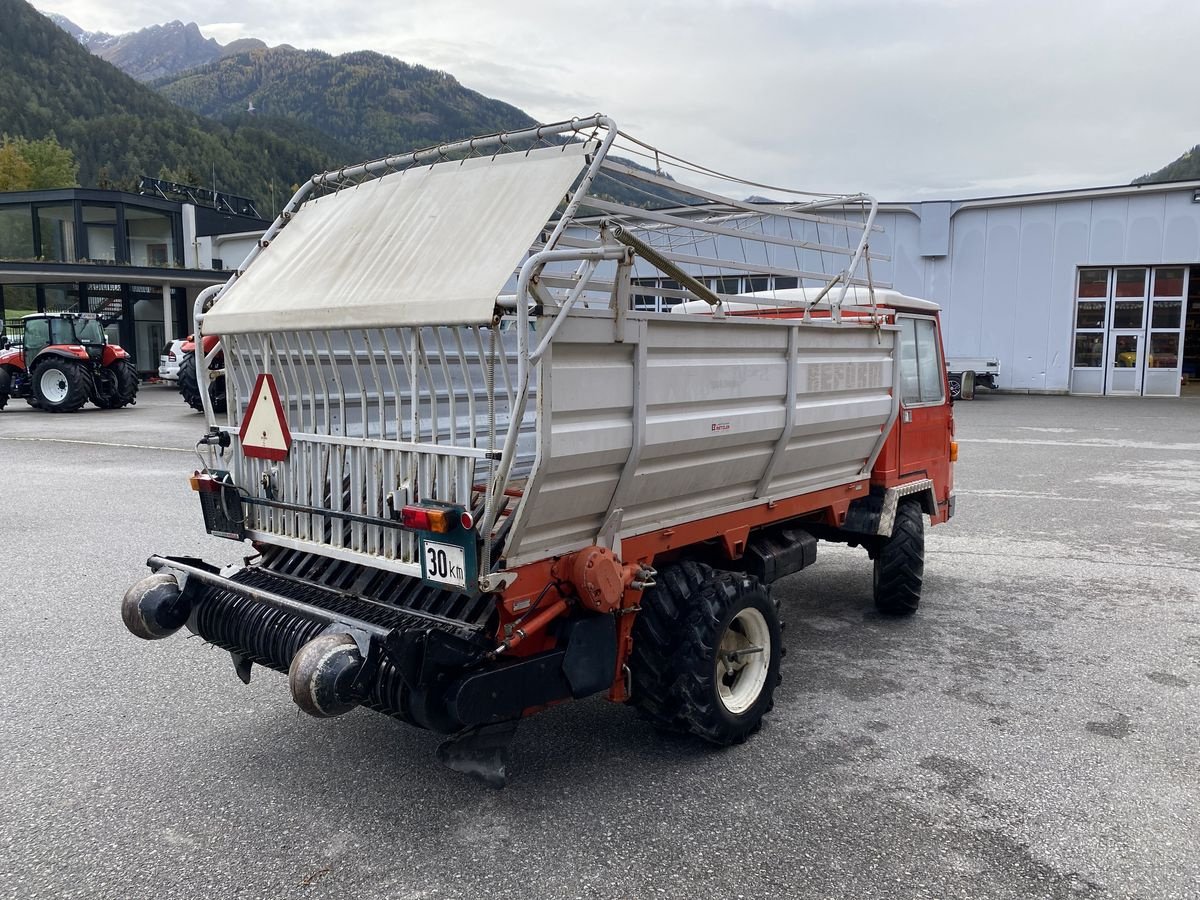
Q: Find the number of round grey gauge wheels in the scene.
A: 2